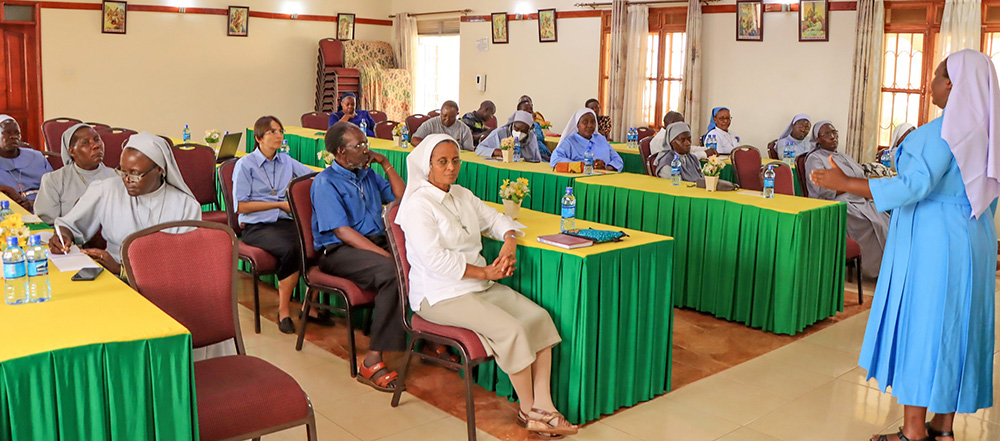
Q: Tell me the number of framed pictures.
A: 7